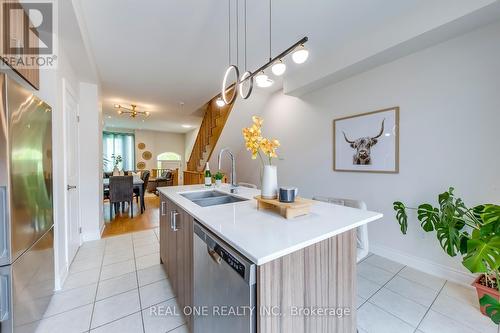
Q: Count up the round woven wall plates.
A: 3